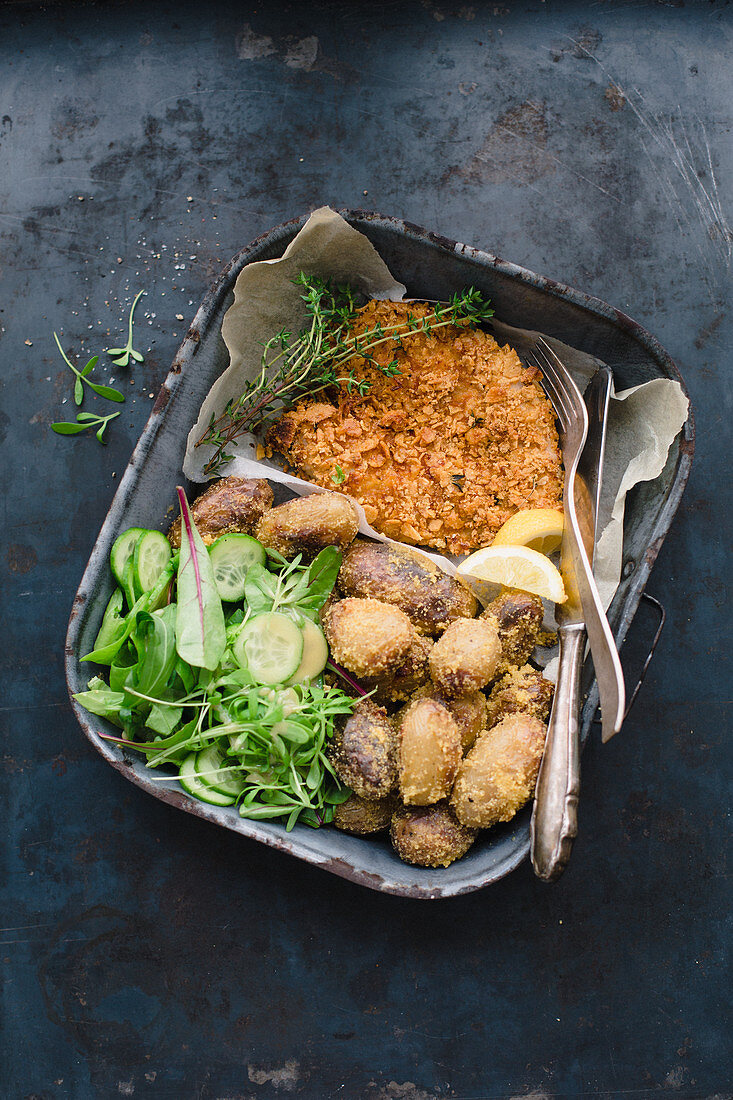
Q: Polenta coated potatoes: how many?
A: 14